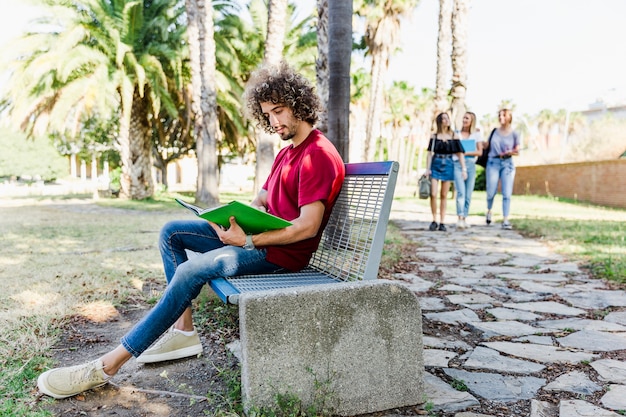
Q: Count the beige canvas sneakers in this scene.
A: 2